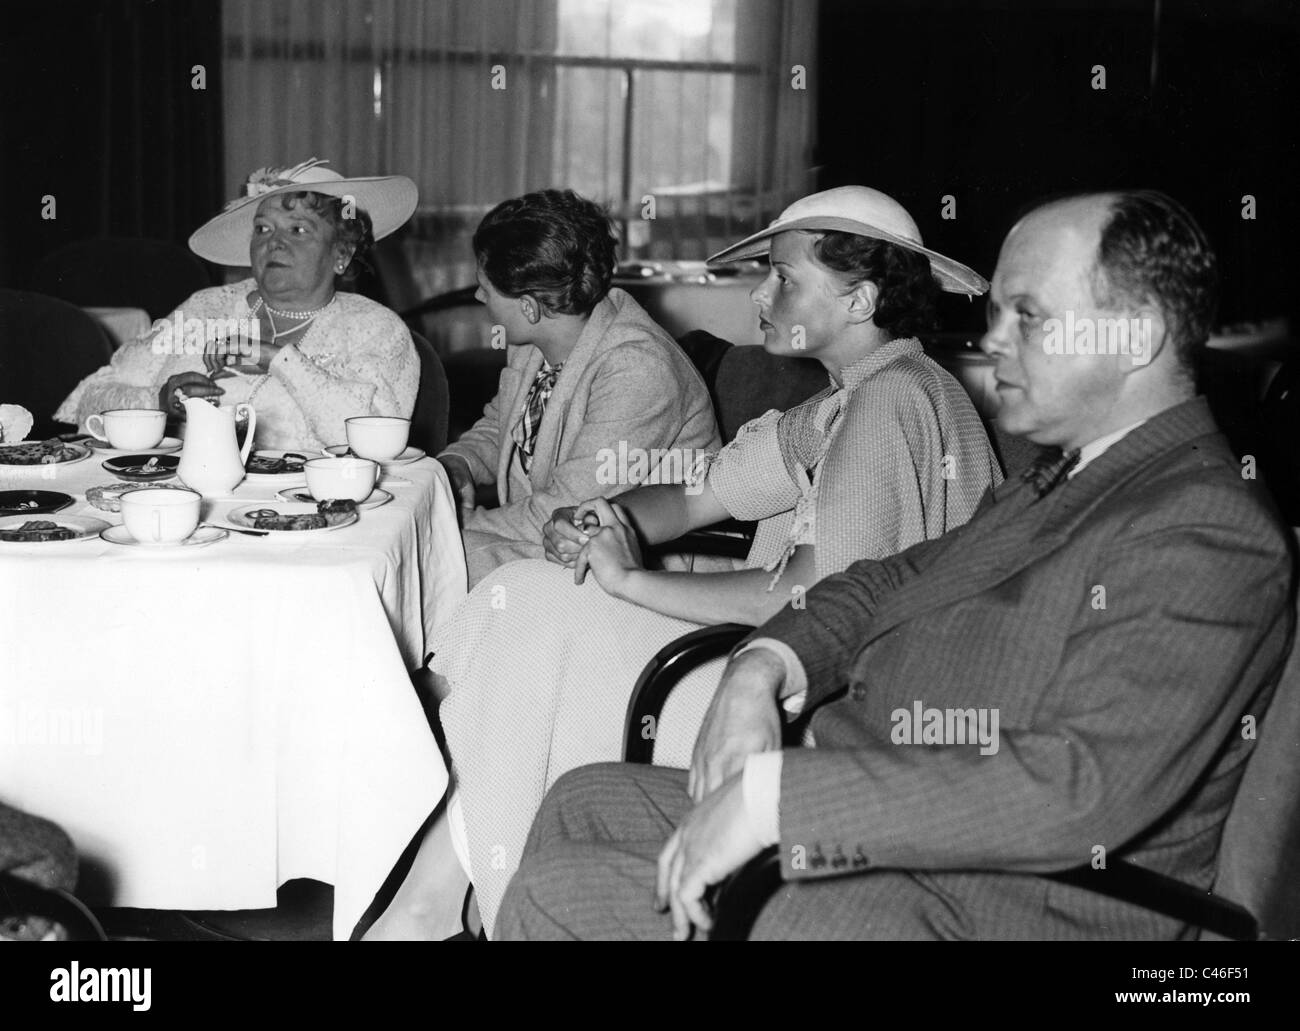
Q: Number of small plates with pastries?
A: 4